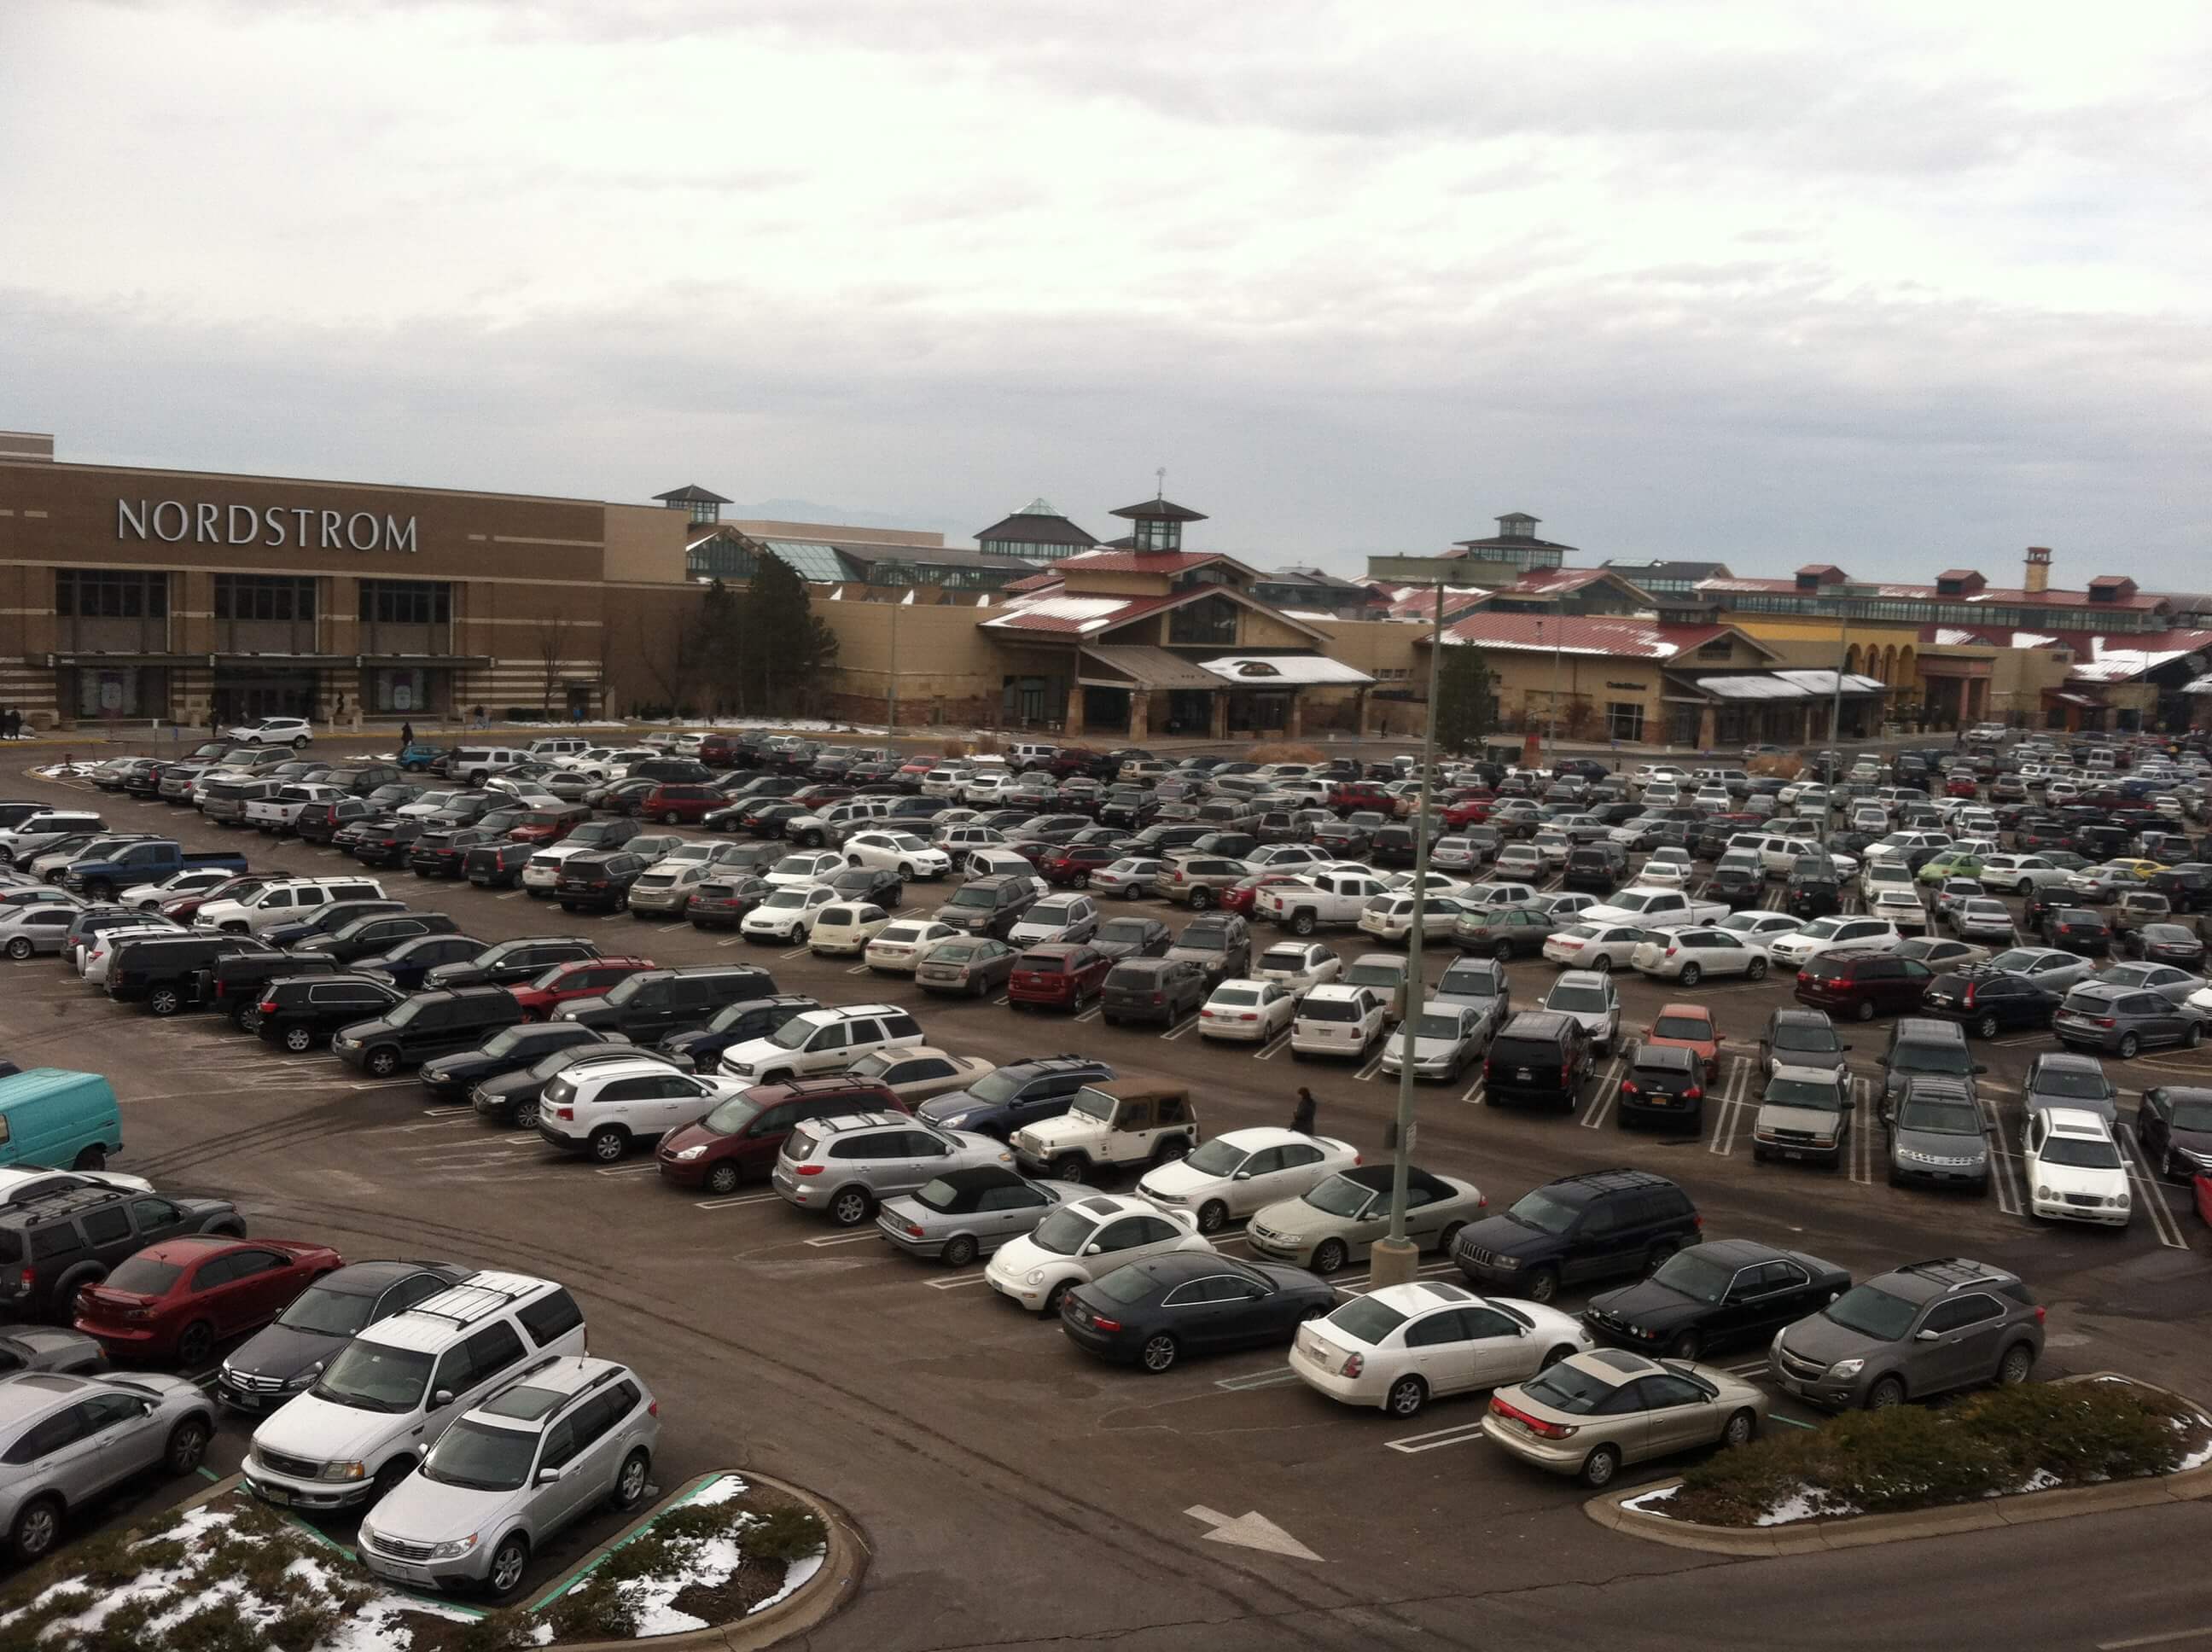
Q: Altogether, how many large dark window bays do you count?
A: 3